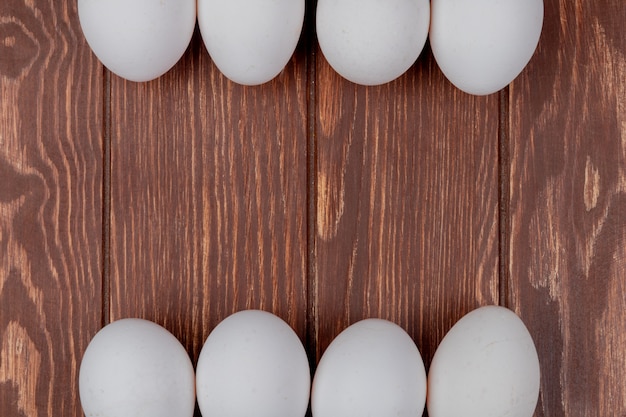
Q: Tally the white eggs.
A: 8